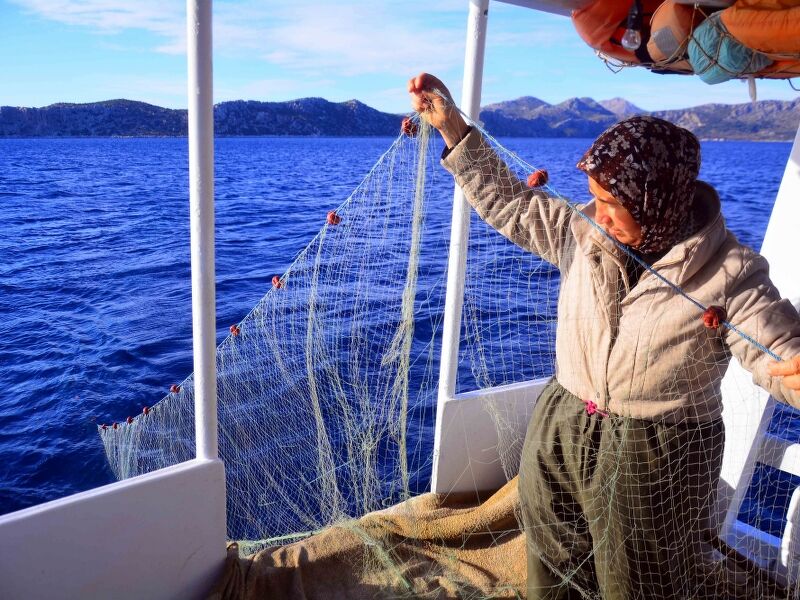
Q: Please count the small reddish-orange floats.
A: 11